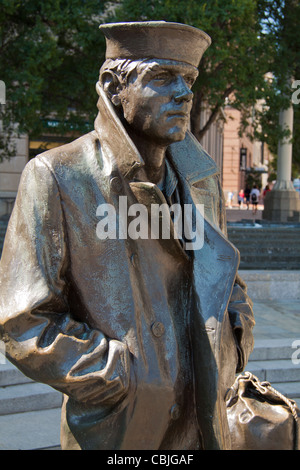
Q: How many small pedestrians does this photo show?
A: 5